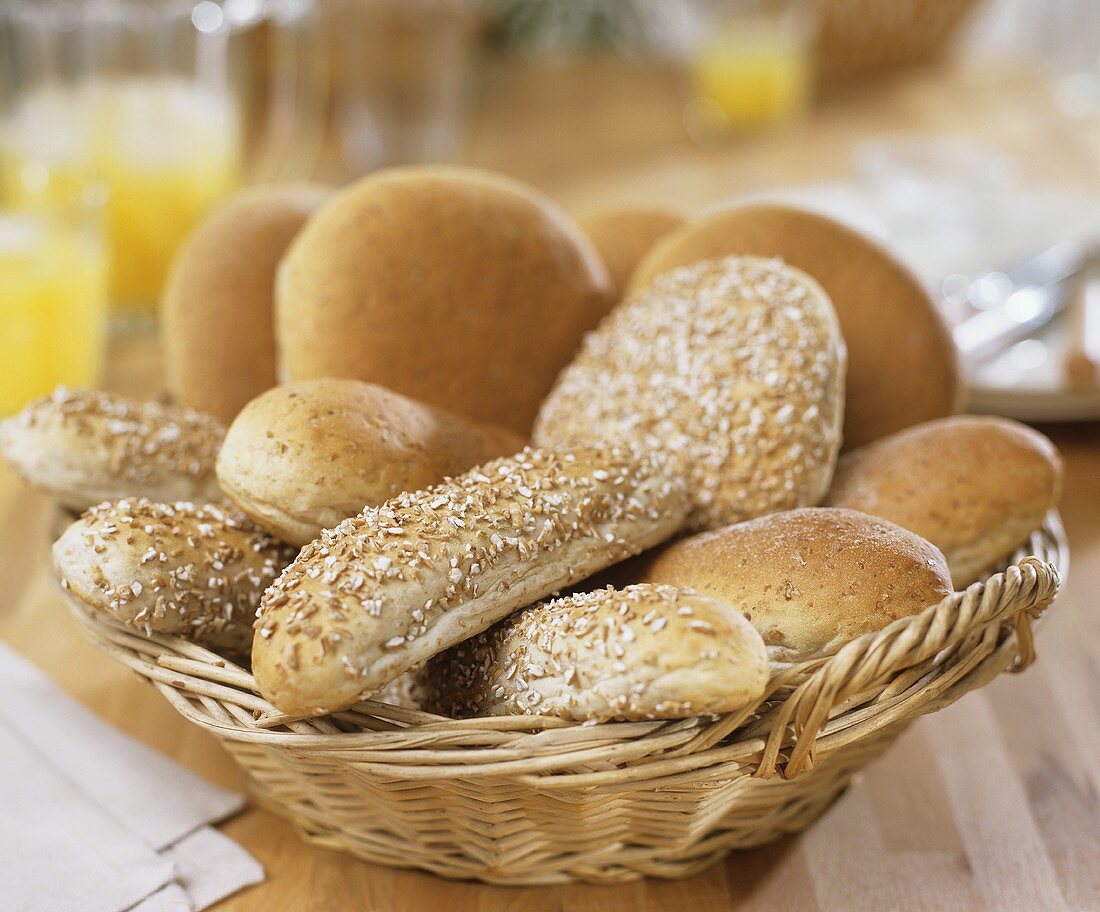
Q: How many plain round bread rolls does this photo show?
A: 4